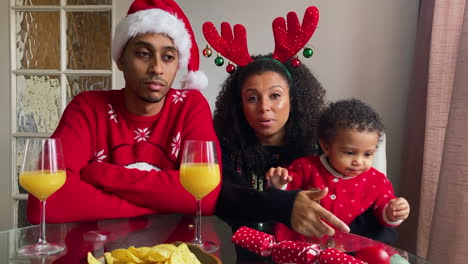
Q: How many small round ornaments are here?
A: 5